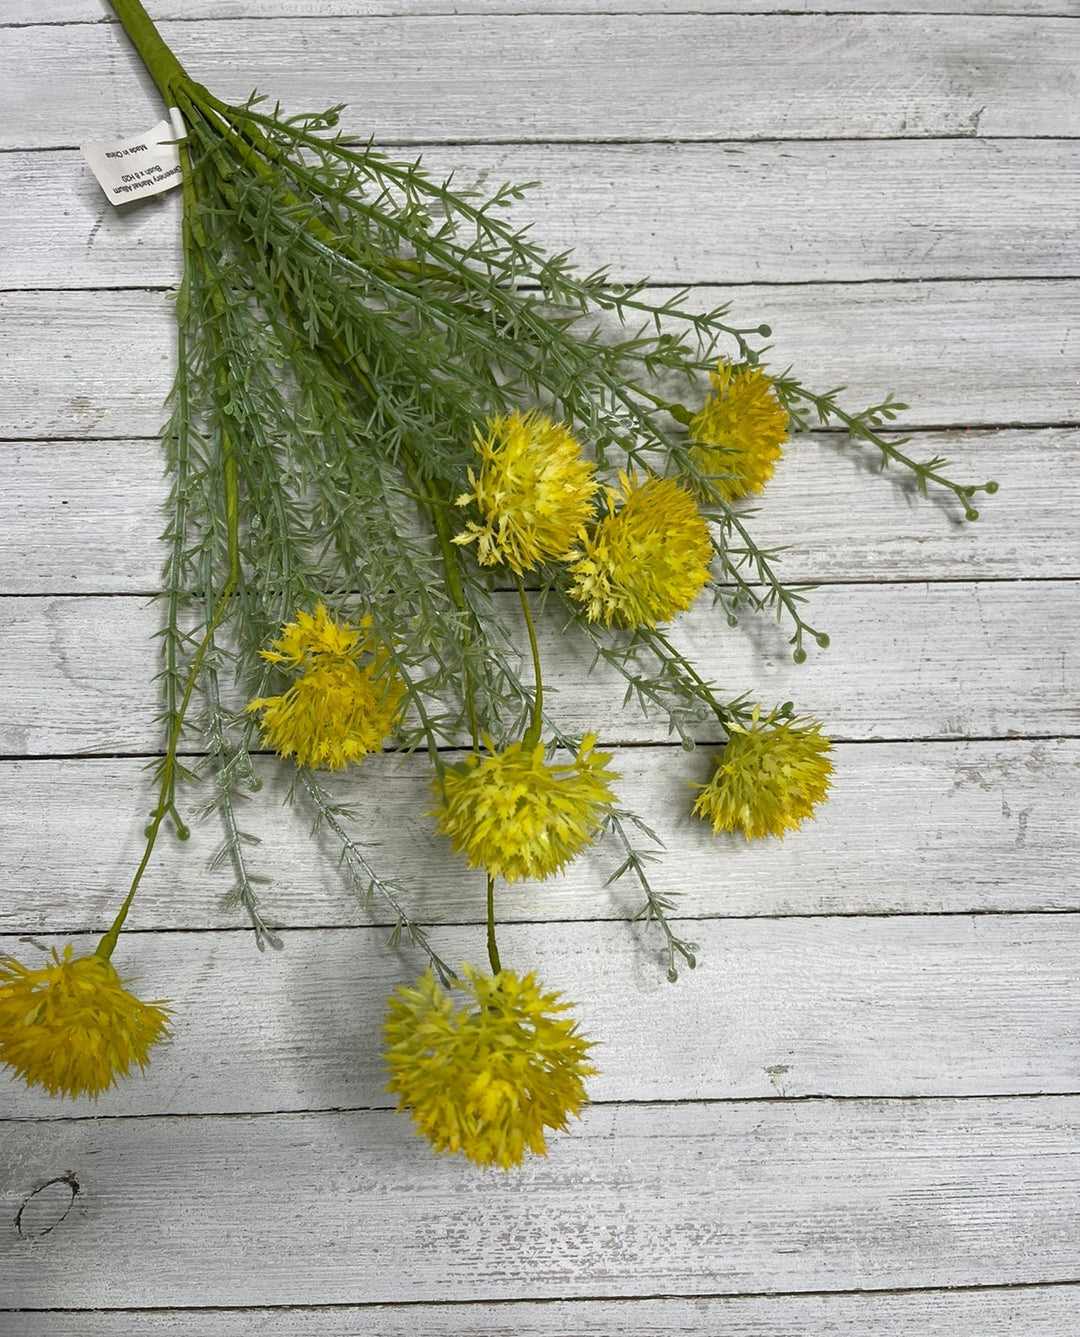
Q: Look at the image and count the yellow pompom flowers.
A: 8